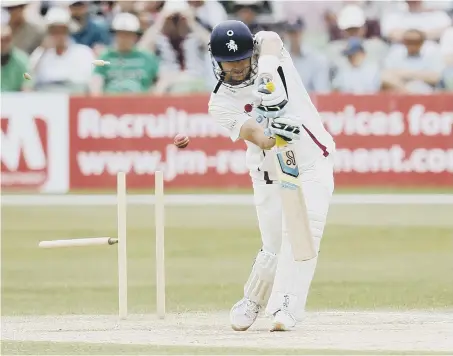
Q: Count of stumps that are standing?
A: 2